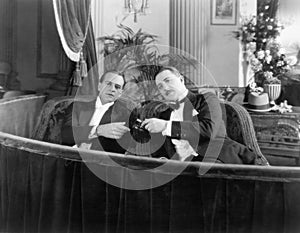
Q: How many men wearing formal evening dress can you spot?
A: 2